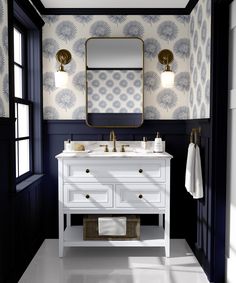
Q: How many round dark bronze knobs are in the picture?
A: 4